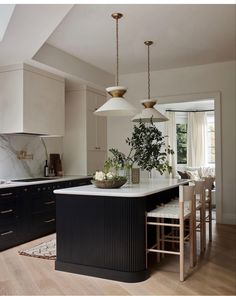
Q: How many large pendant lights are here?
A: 2